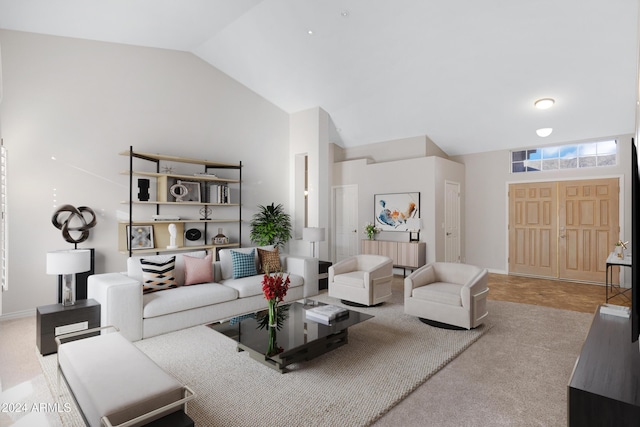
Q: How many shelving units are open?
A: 1